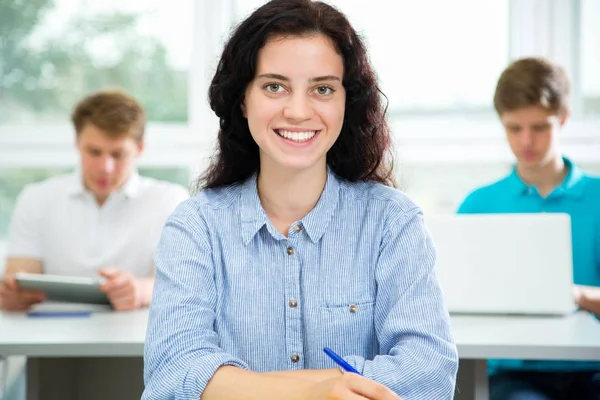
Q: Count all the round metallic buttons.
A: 5